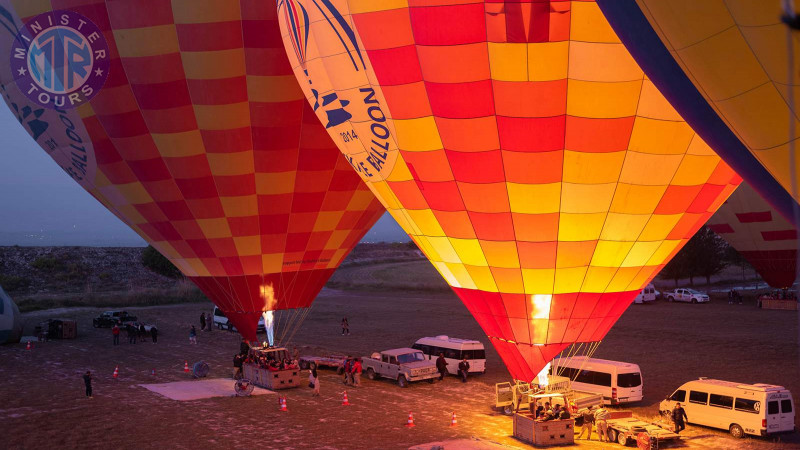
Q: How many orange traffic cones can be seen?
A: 7